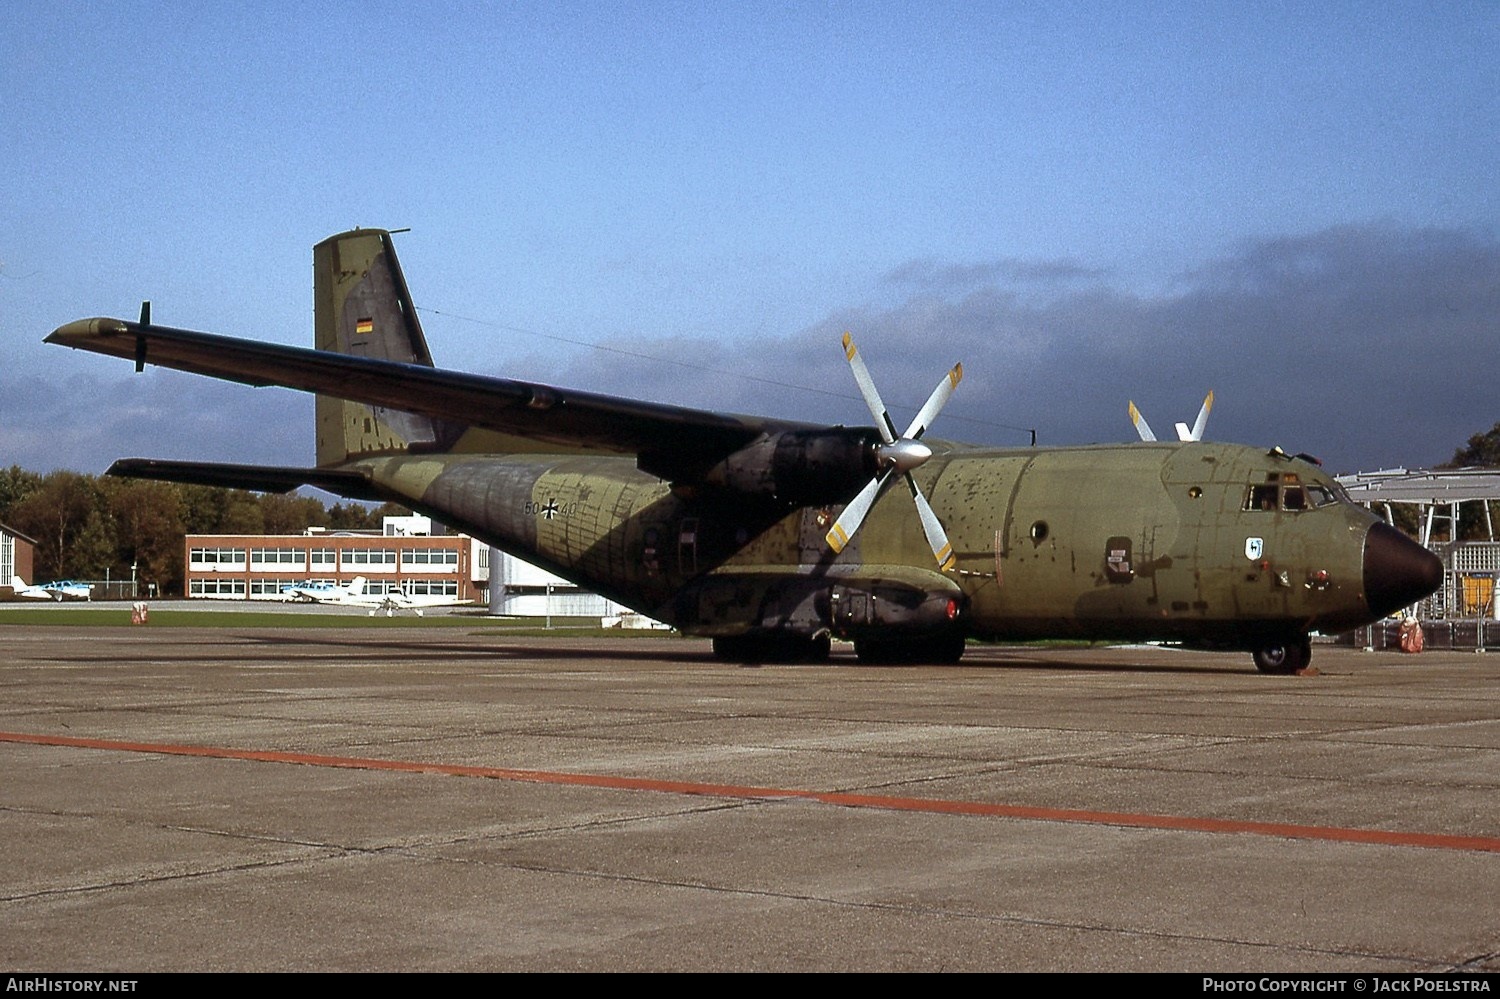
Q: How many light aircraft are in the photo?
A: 3